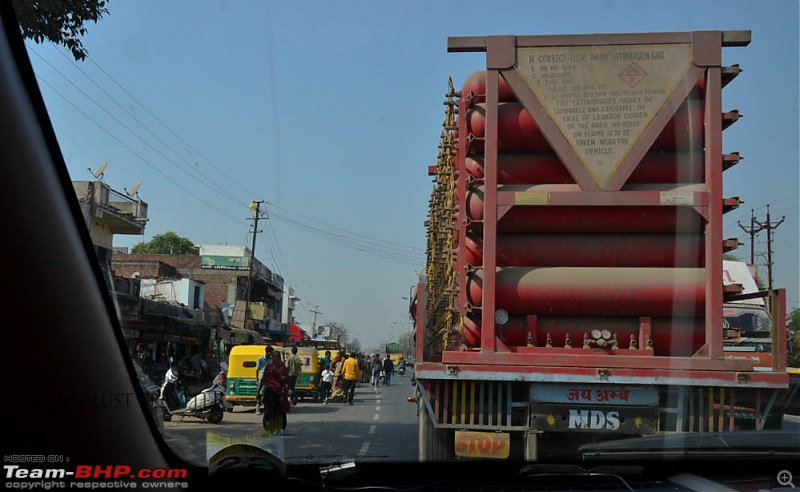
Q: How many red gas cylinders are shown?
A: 7